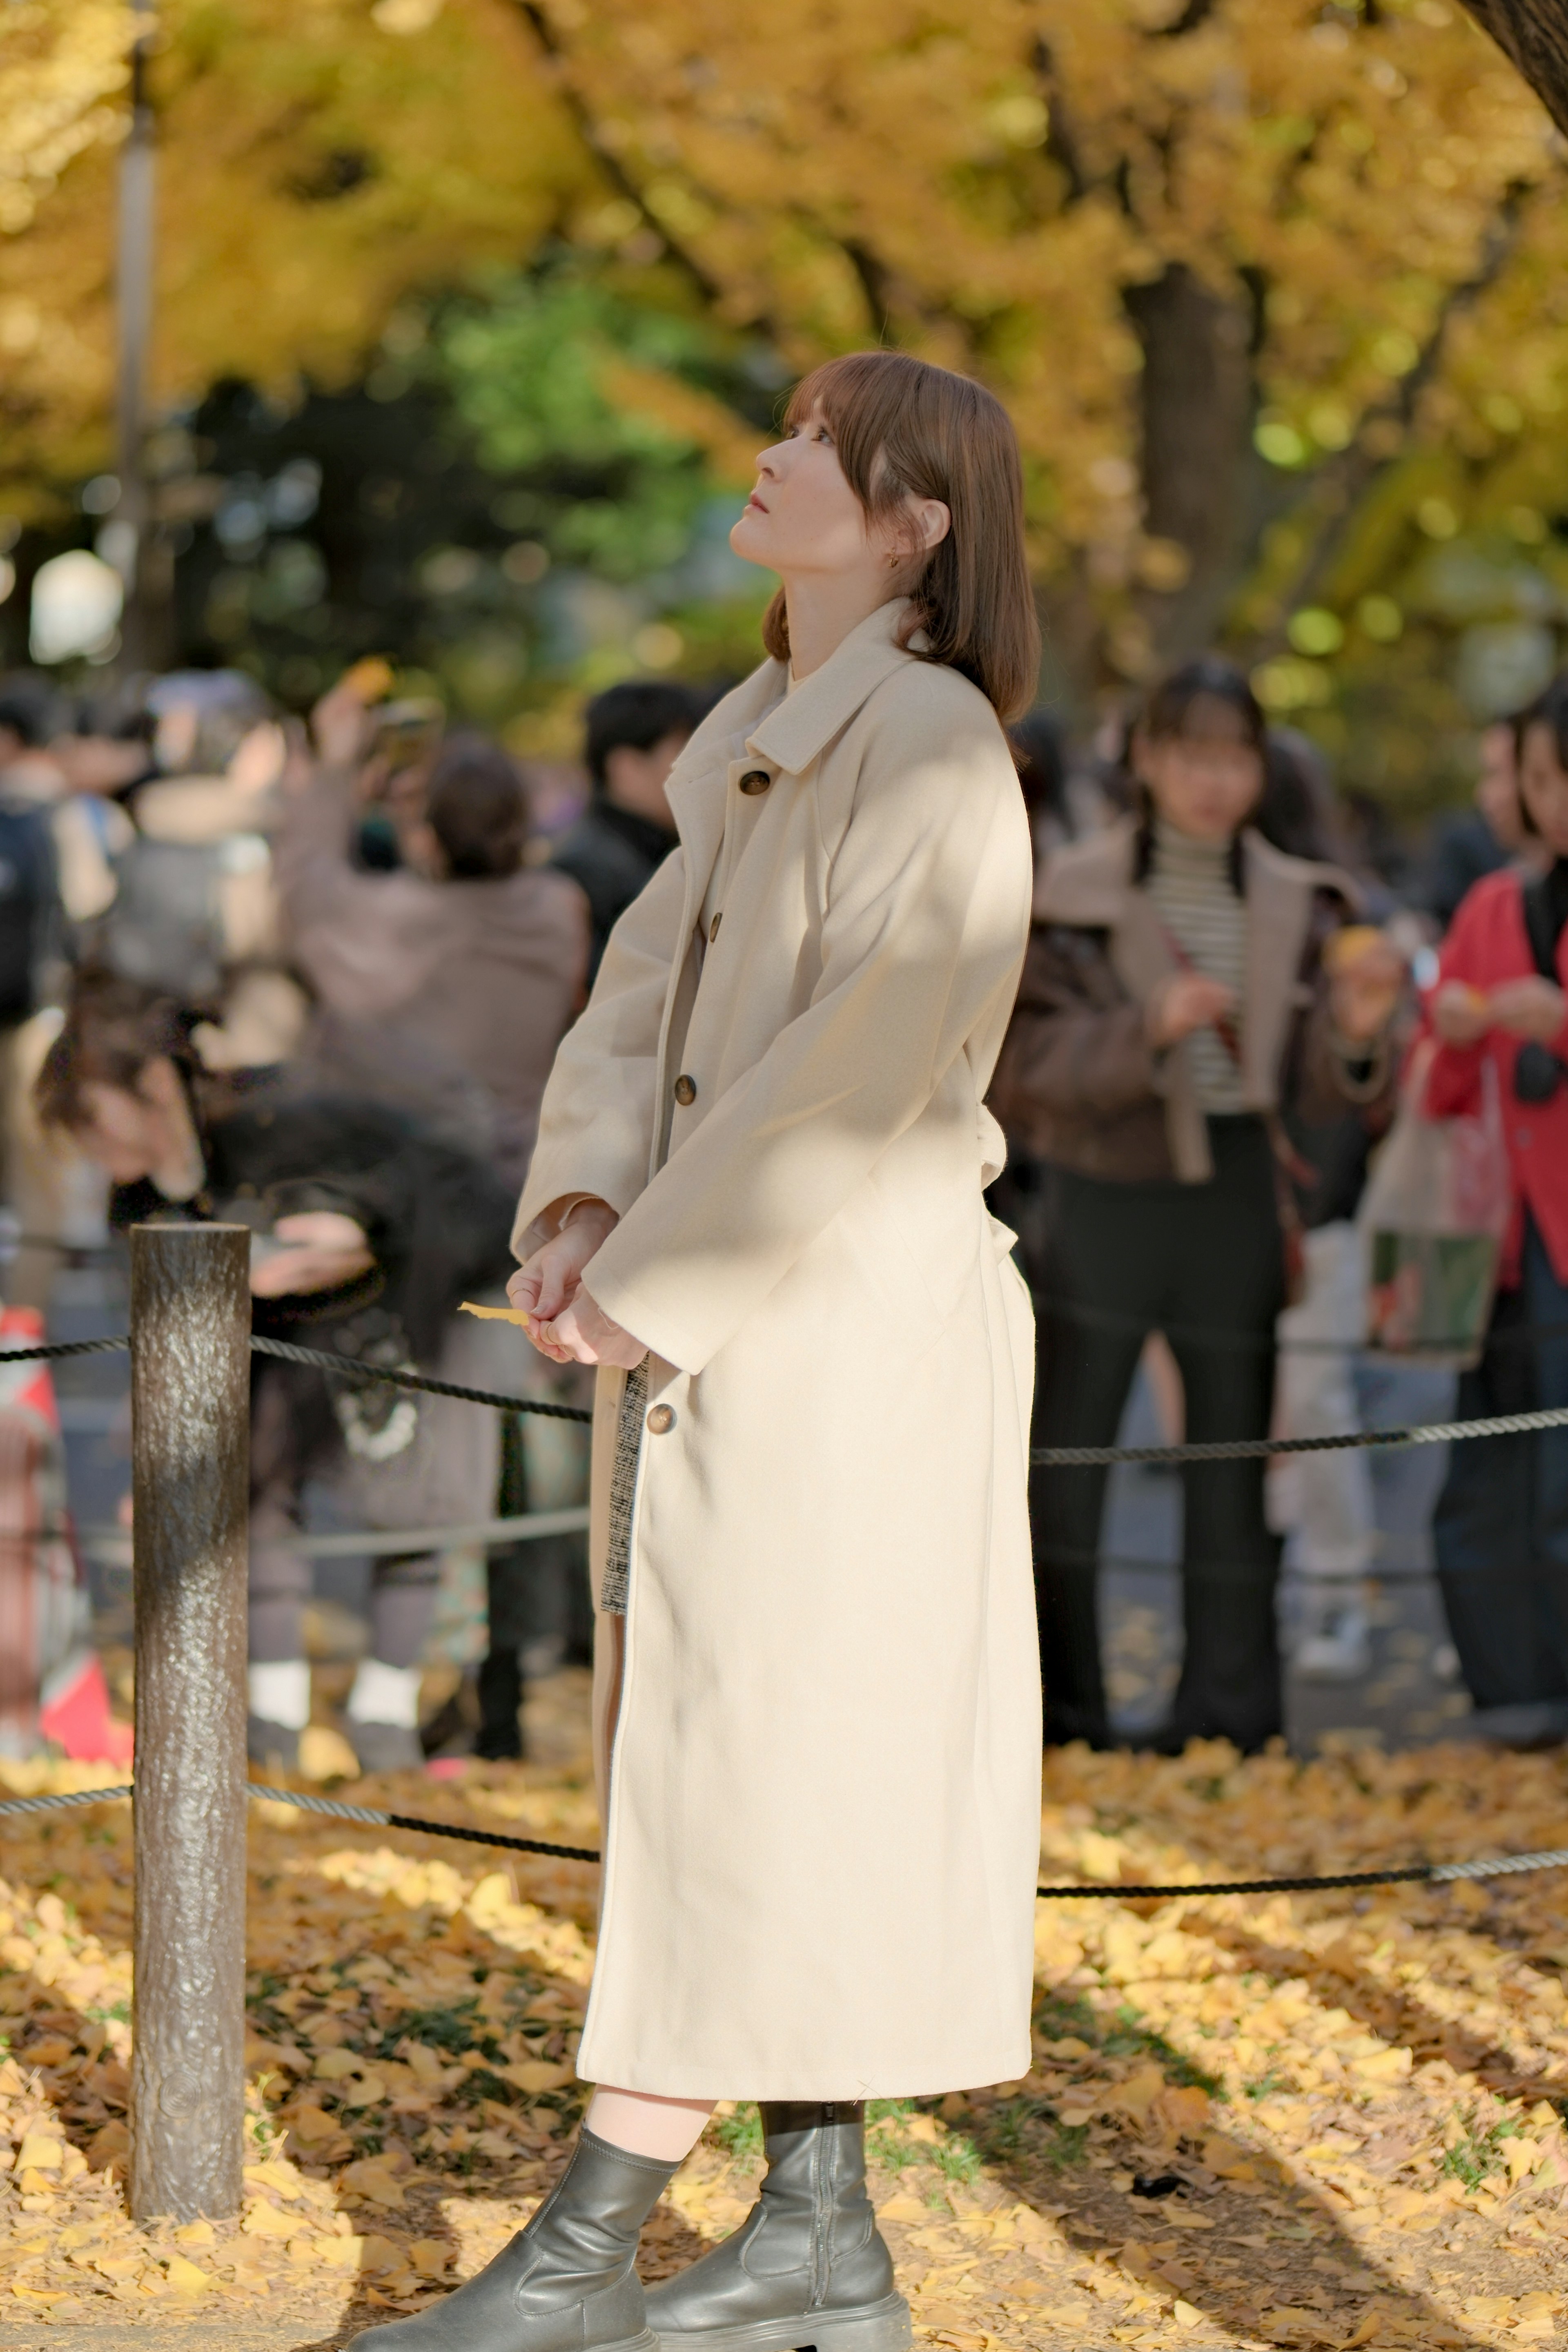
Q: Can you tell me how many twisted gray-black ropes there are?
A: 2